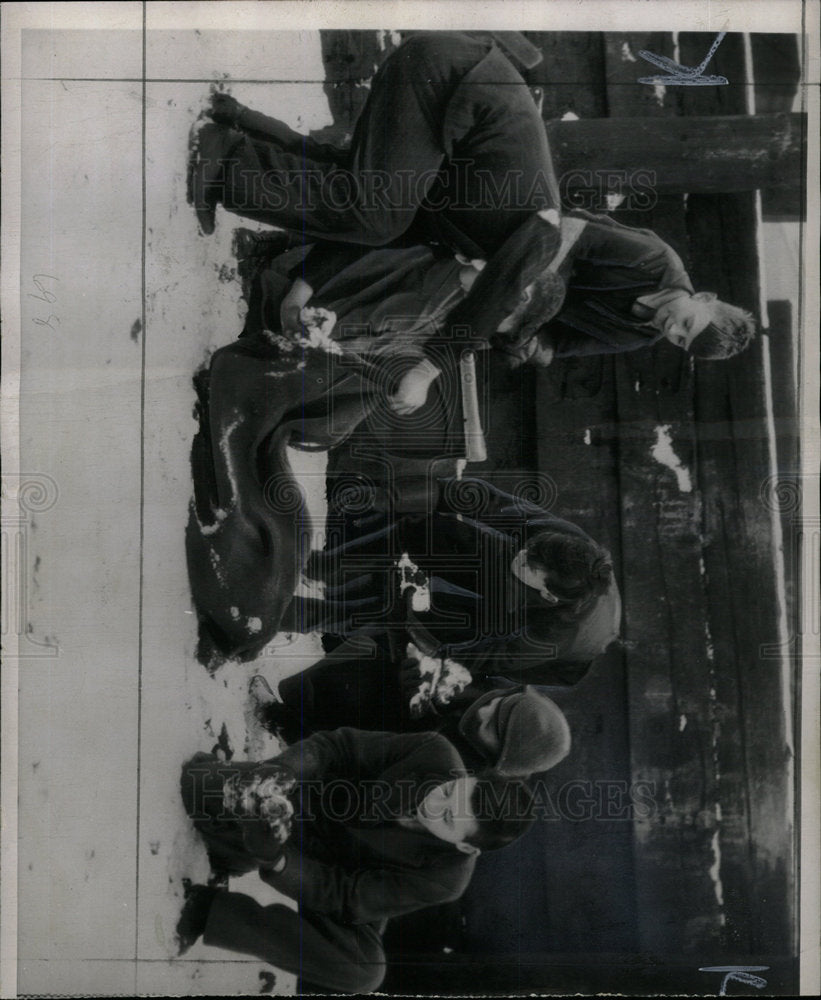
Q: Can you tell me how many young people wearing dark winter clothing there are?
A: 5